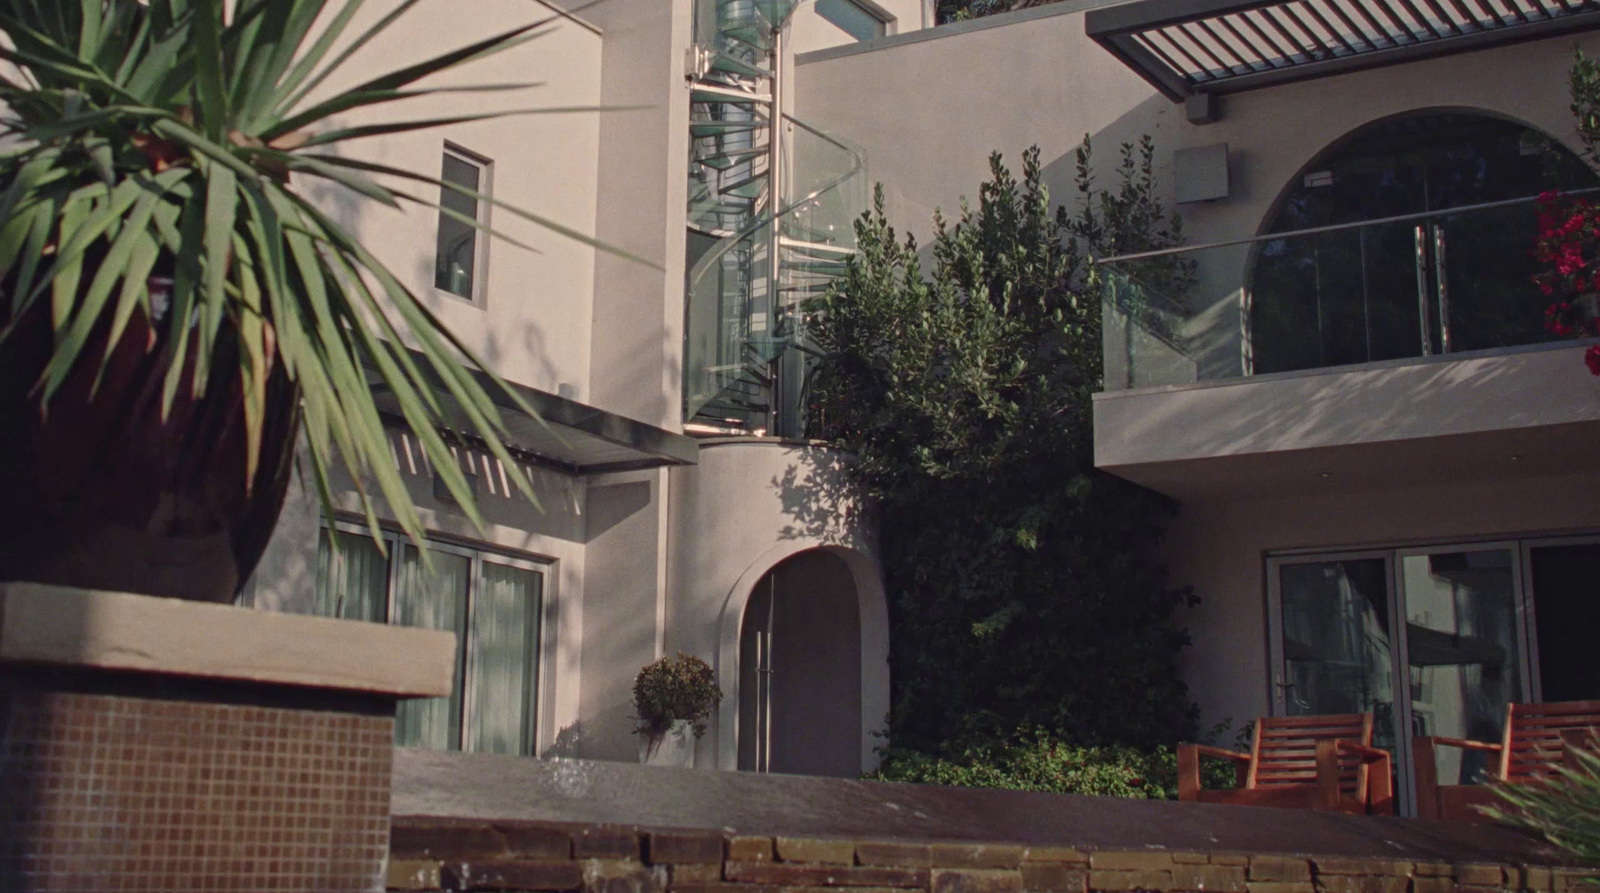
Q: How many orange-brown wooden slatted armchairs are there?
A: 2